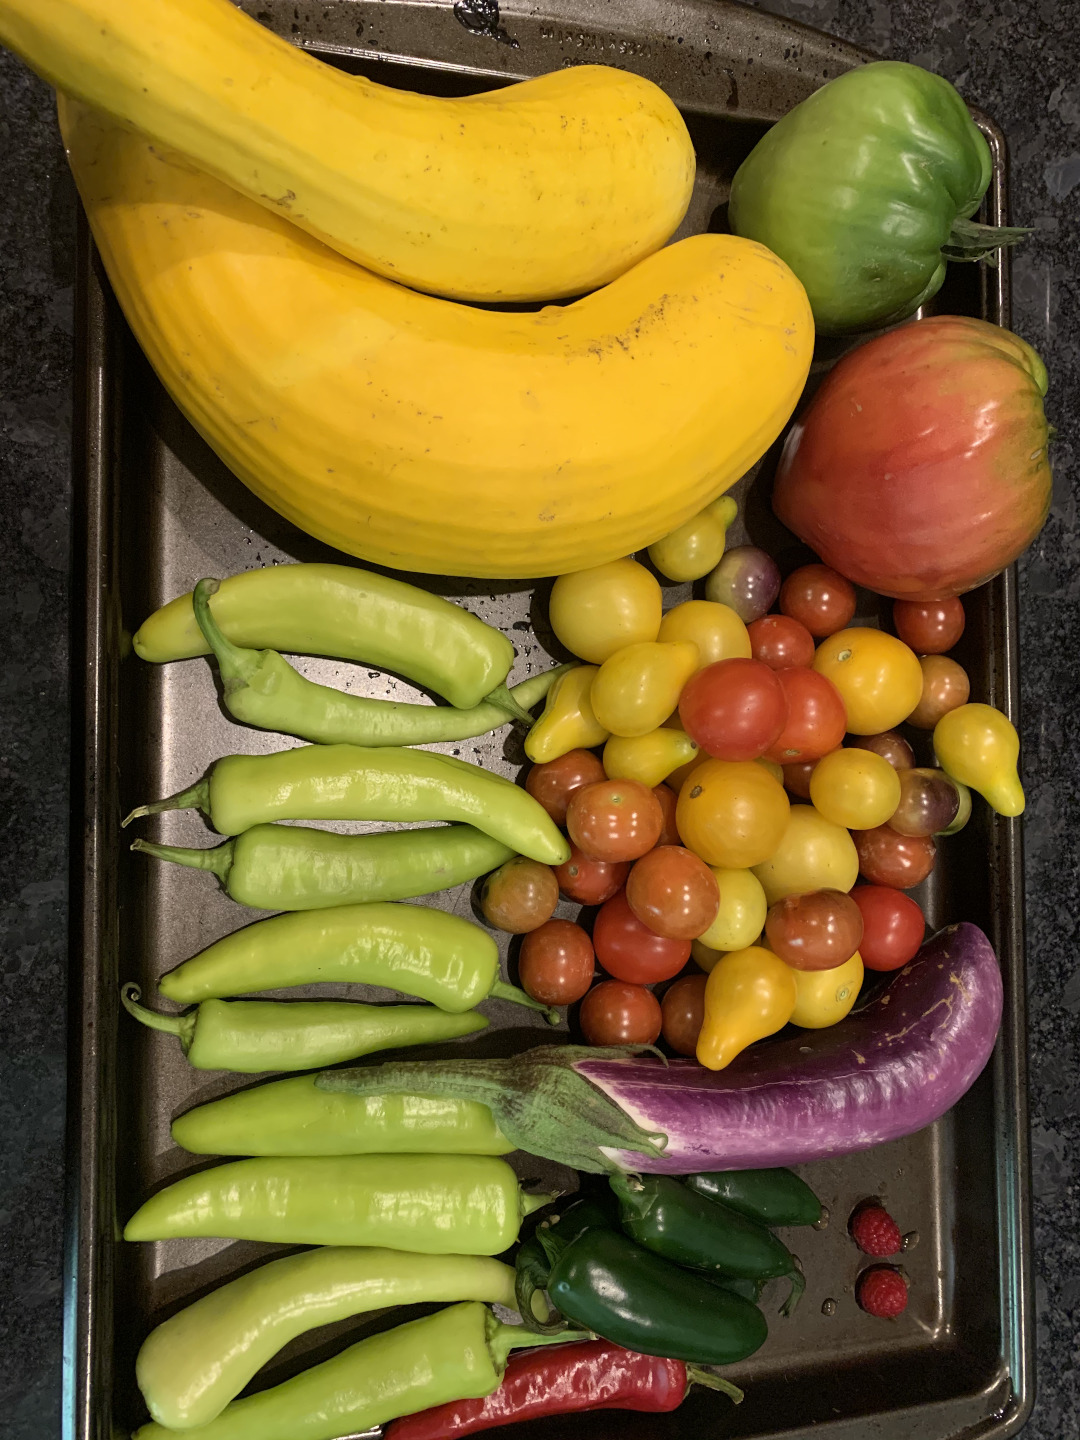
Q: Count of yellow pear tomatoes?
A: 6